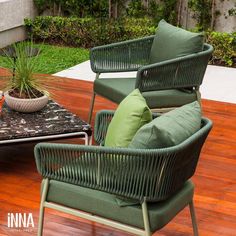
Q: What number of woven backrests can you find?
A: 2